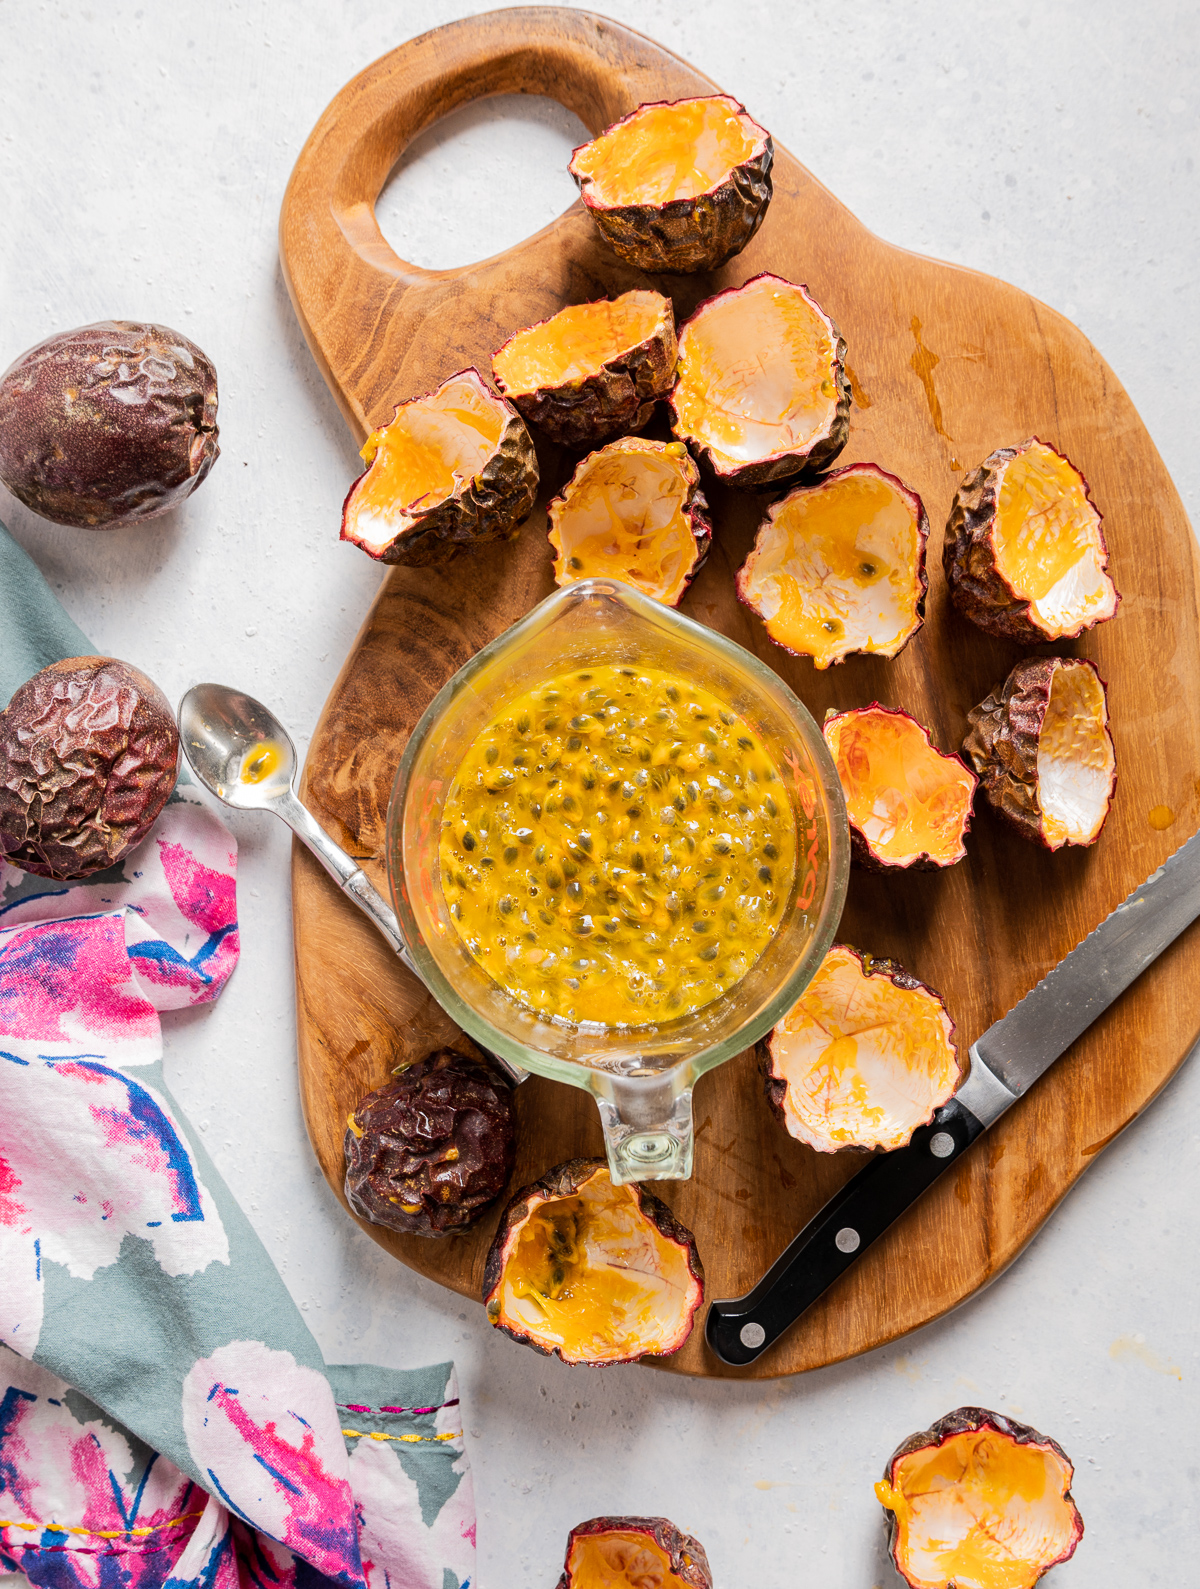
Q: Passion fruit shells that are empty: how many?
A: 13